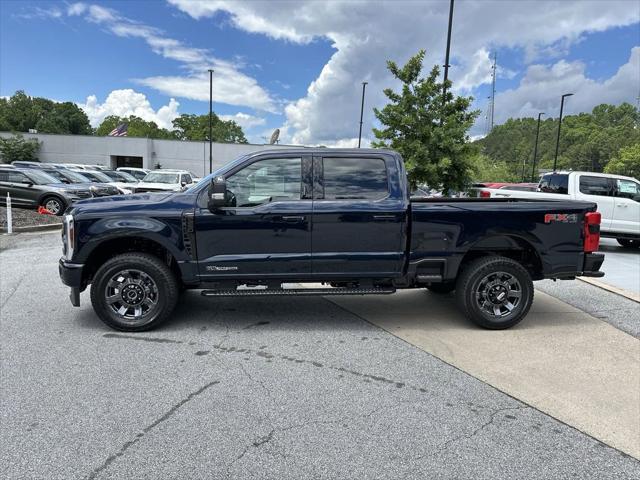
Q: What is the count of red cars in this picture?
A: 1